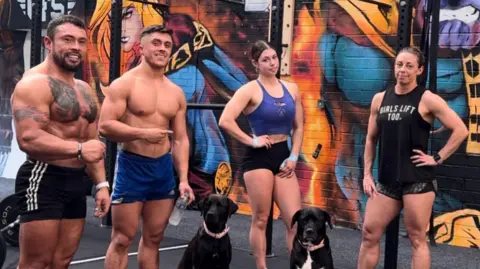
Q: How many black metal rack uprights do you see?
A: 5